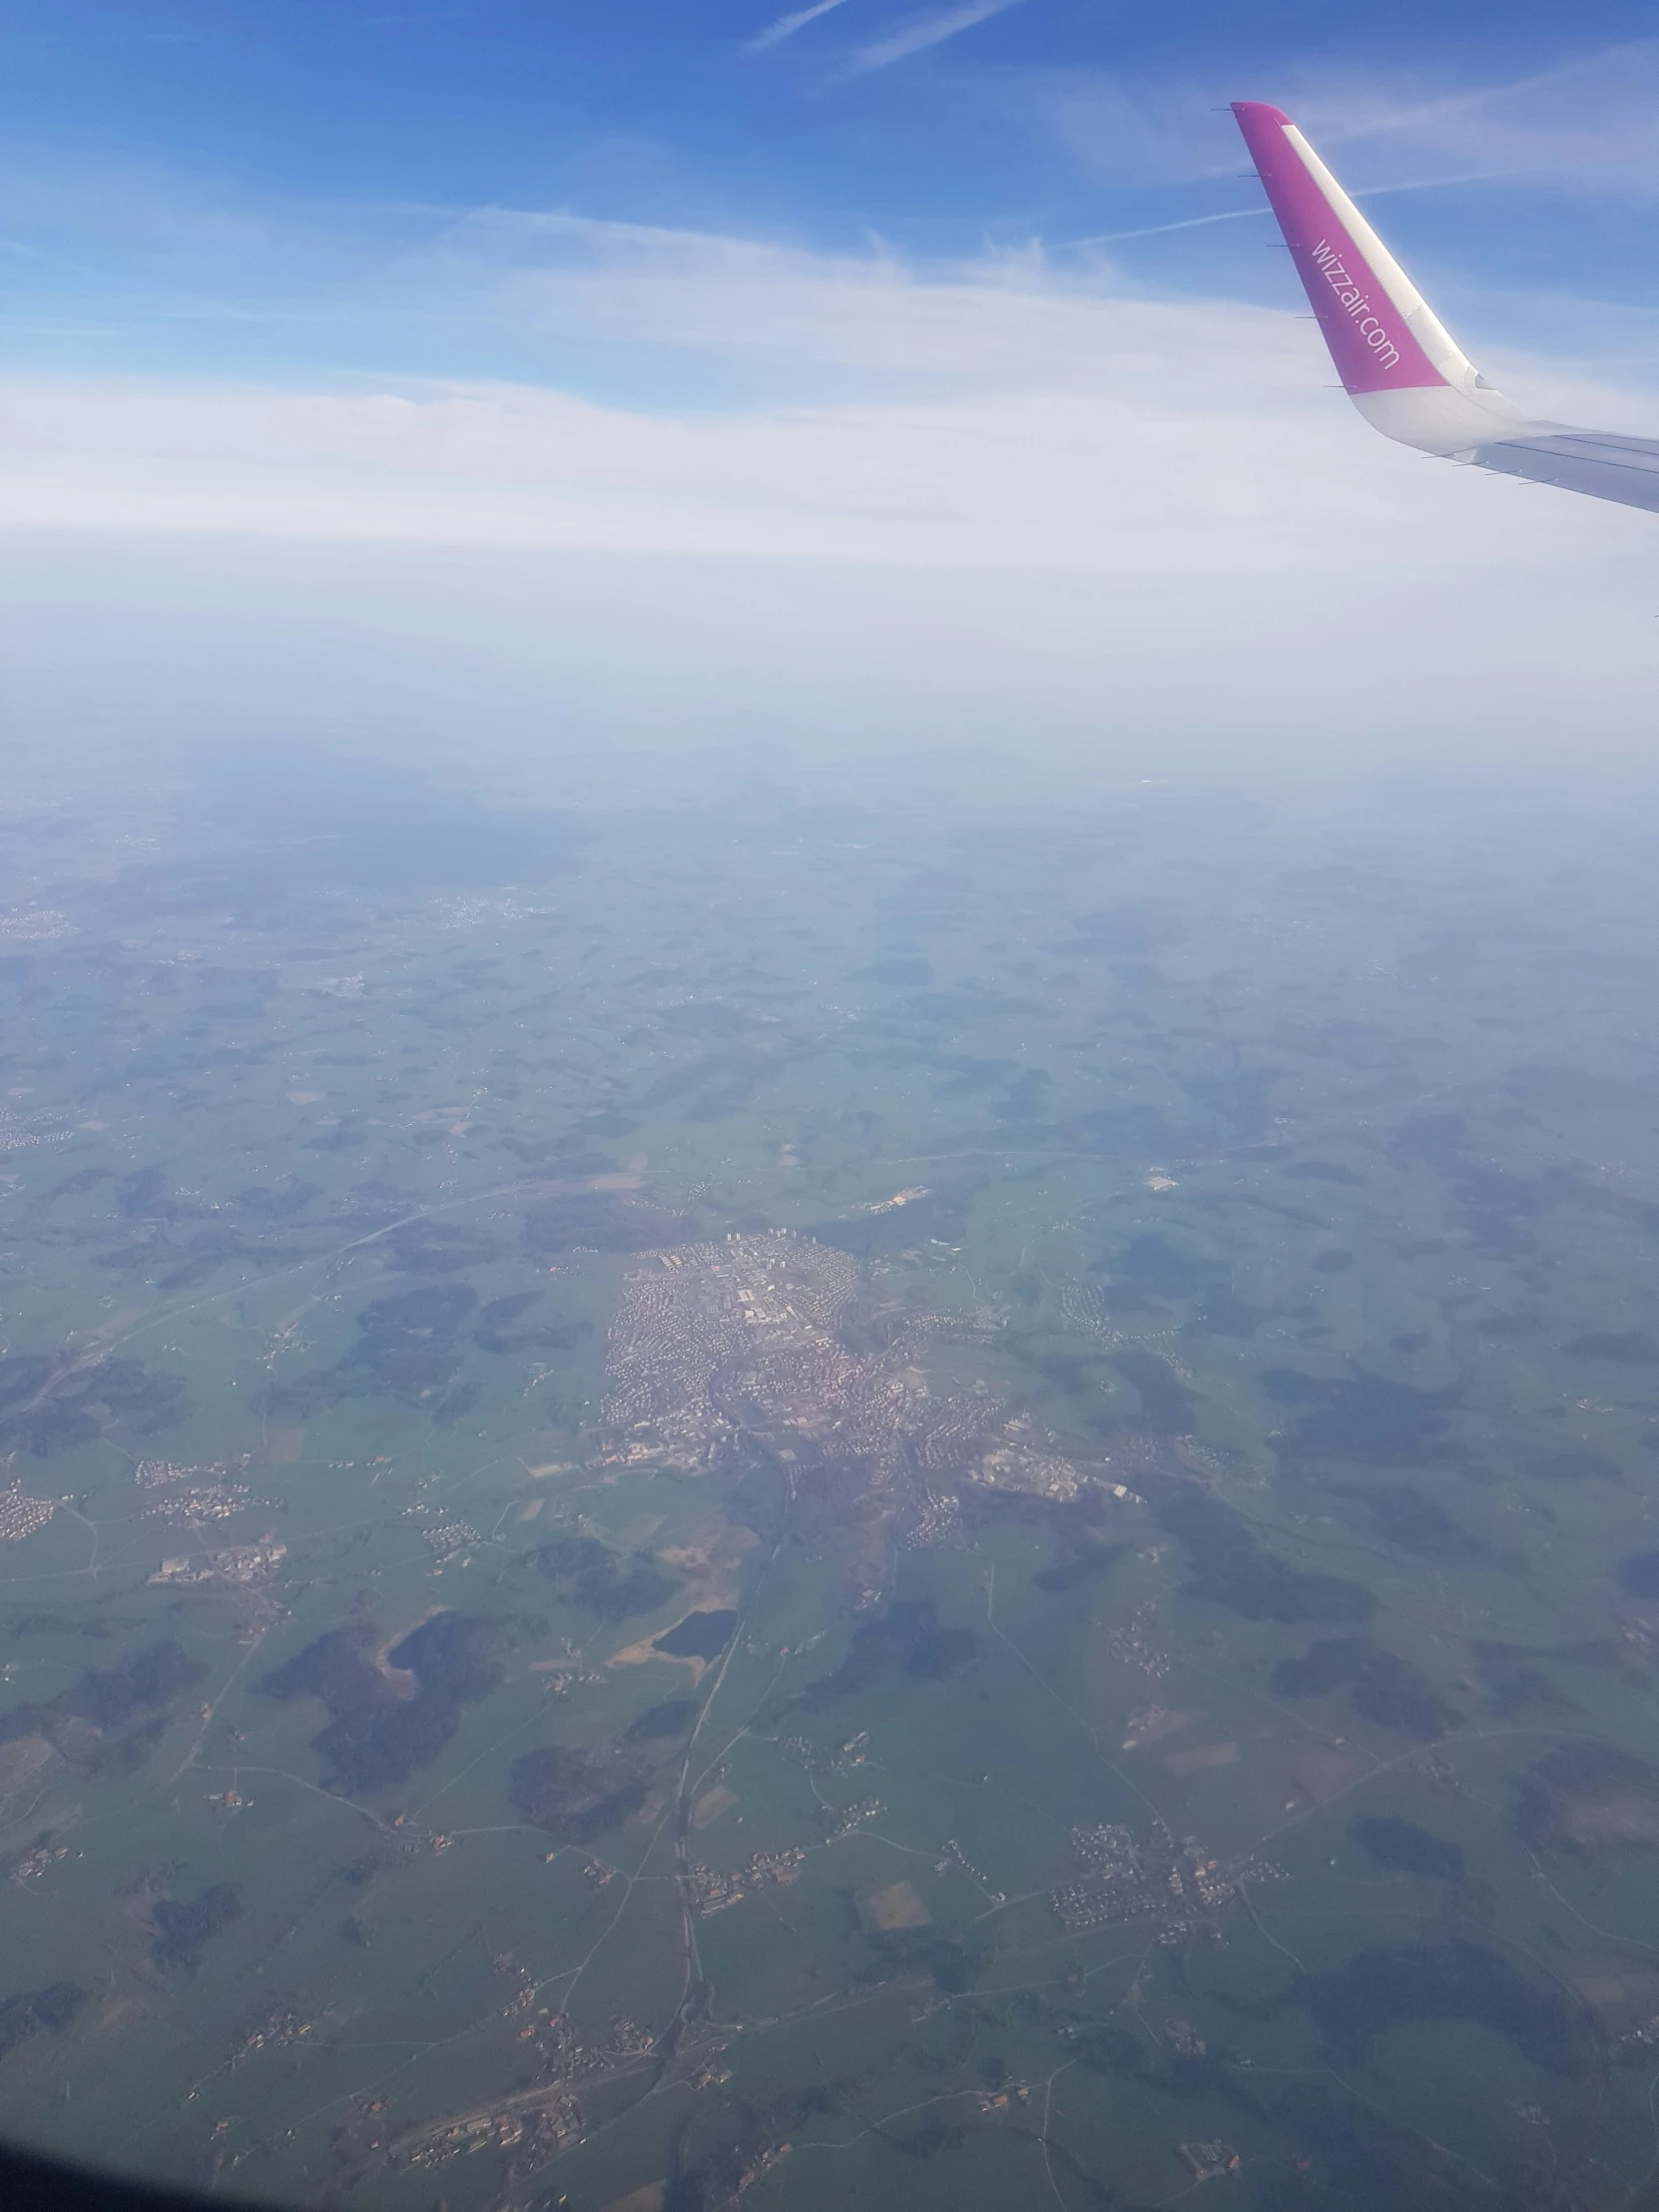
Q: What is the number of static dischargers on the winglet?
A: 5